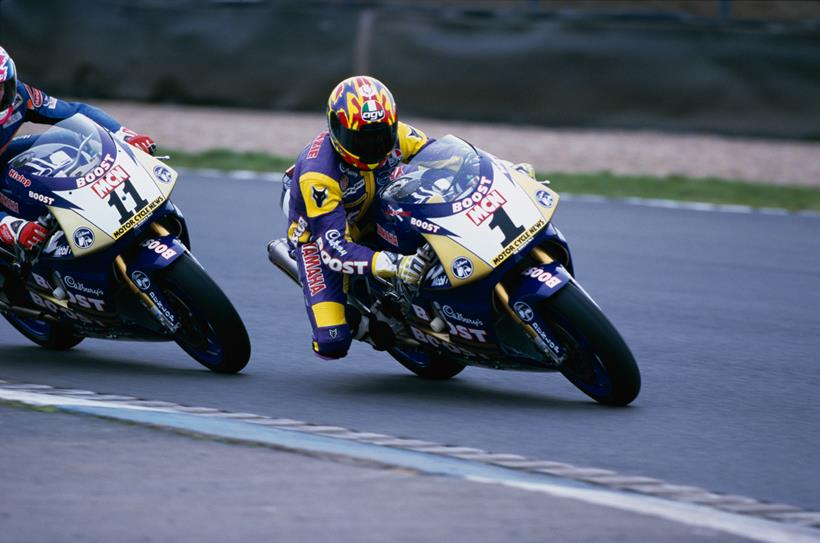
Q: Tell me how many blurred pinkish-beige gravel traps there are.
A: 1